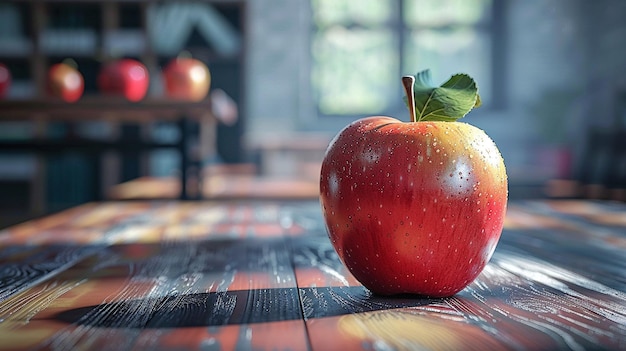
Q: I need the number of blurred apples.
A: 4